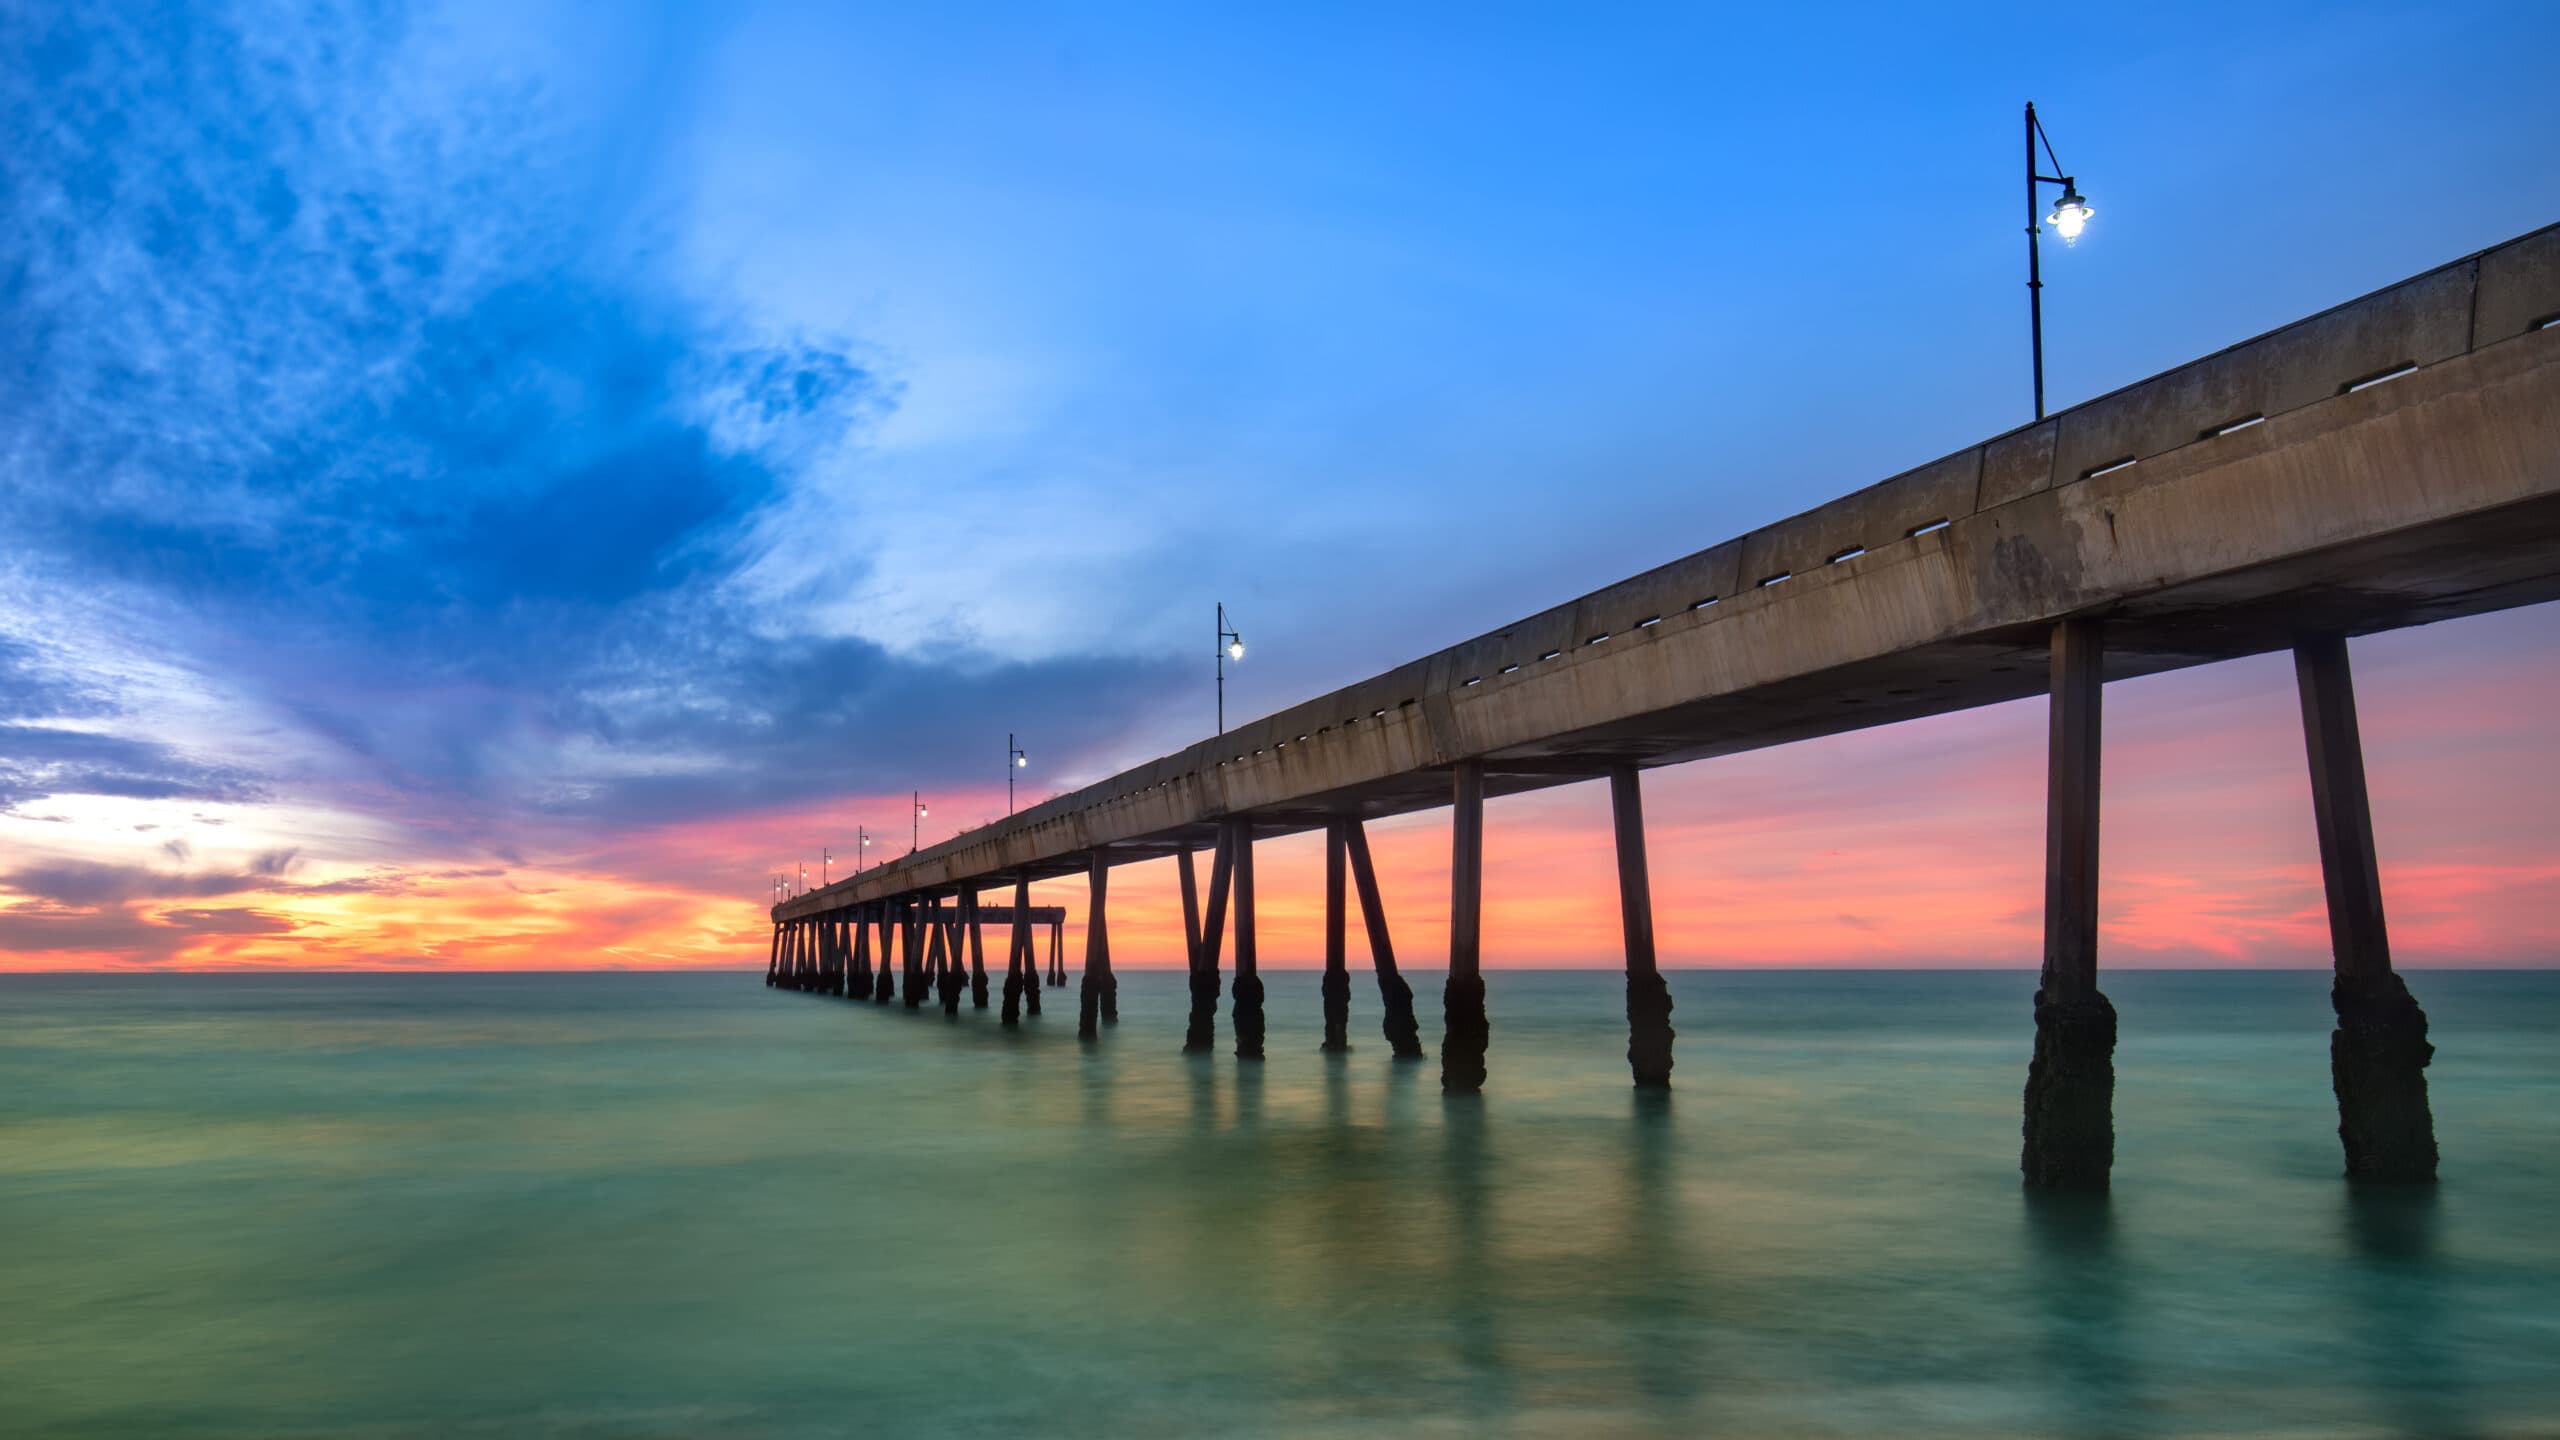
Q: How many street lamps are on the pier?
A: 9